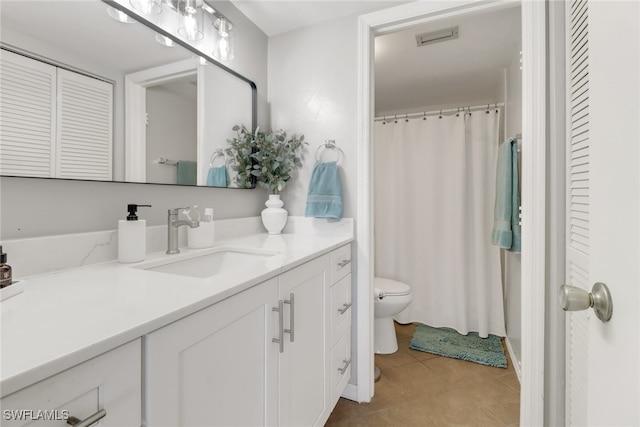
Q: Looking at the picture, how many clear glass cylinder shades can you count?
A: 3